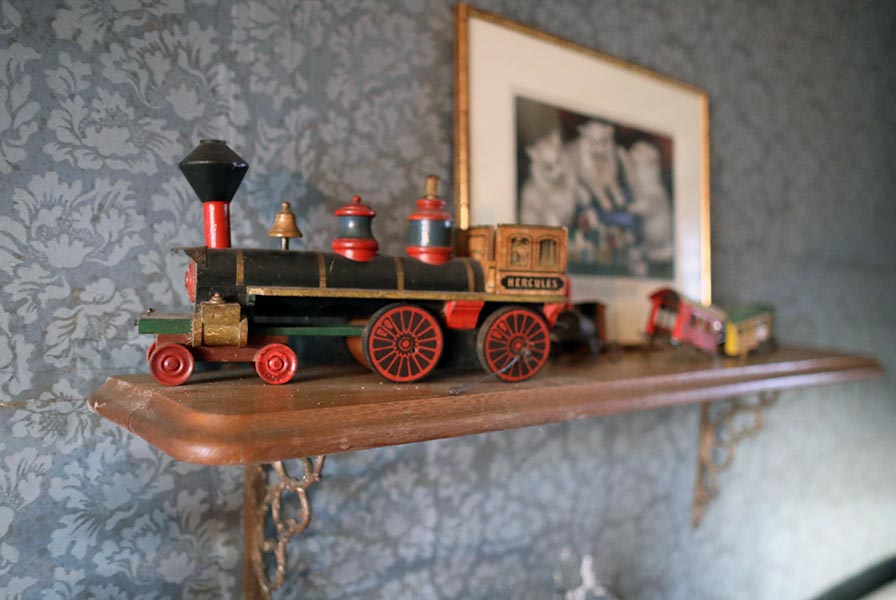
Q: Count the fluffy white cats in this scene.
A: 3